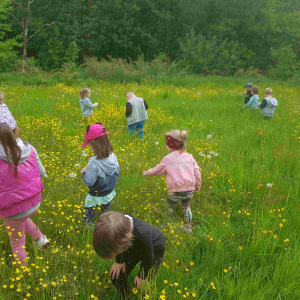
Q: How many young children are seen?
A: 10